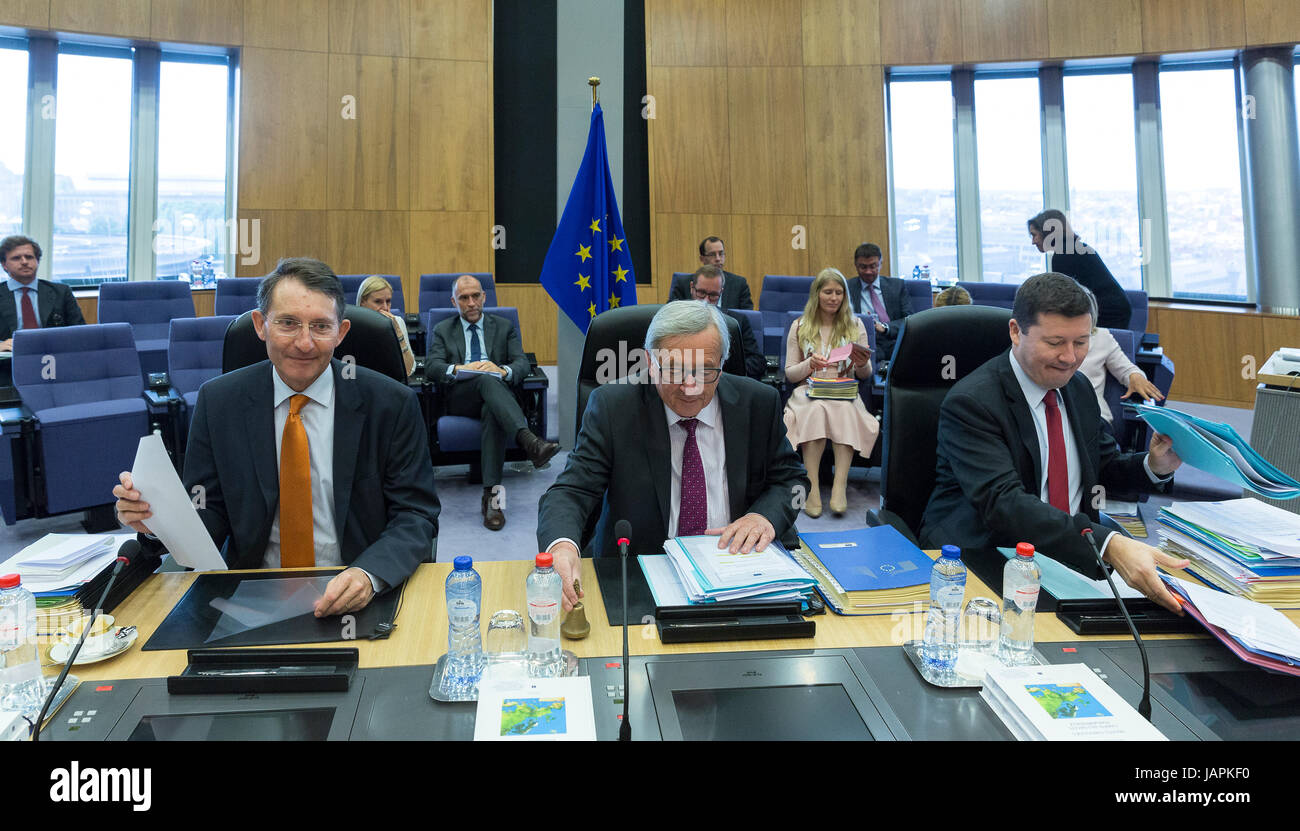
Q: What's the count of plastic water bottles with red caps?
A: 3